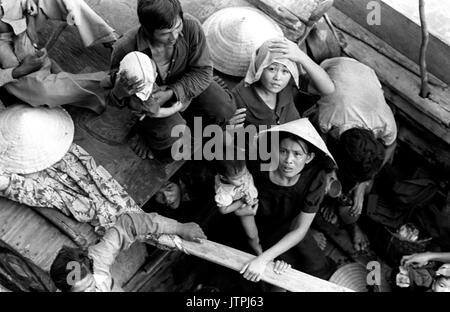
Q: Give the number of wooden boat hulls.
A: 1